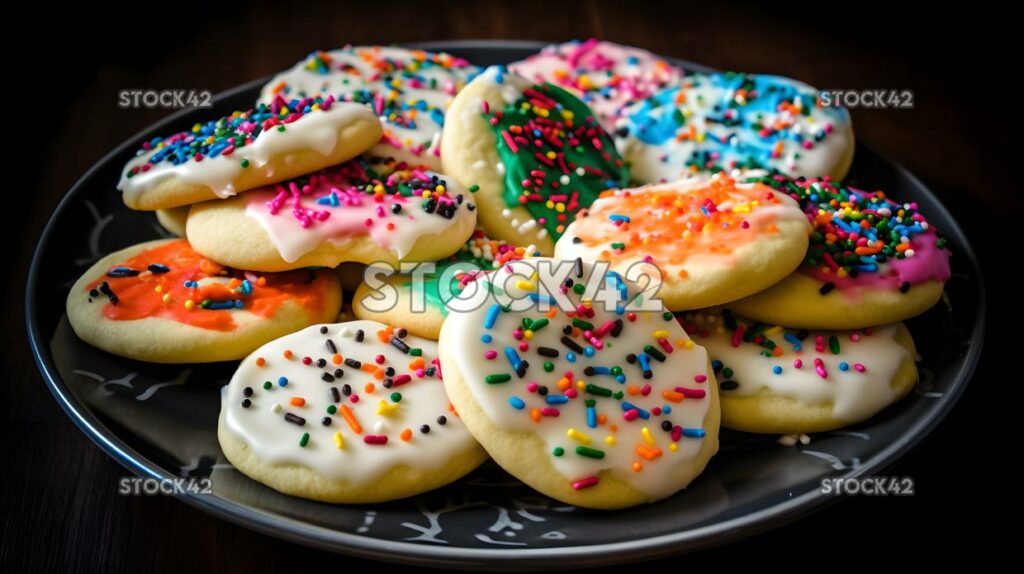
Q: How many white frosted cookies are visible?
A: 5